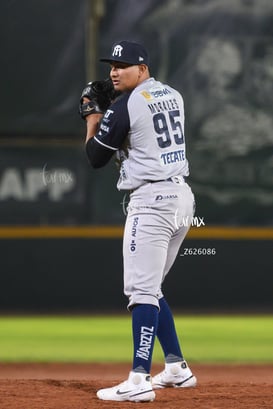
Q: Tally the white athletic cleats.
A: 2